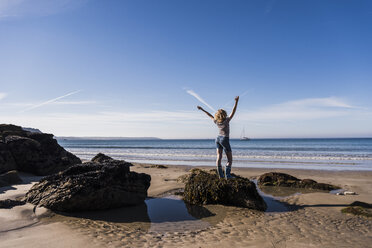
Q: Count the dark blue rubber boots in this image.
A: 2